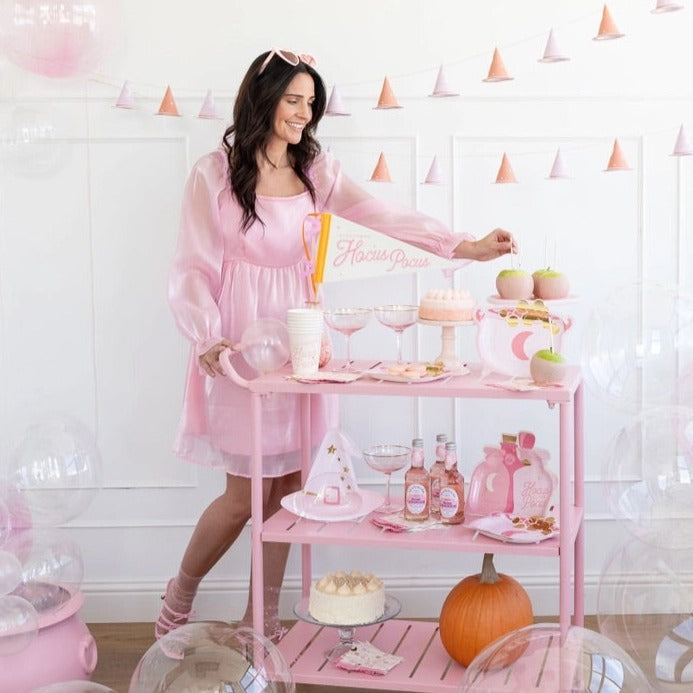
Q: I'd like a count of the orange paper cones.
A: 7